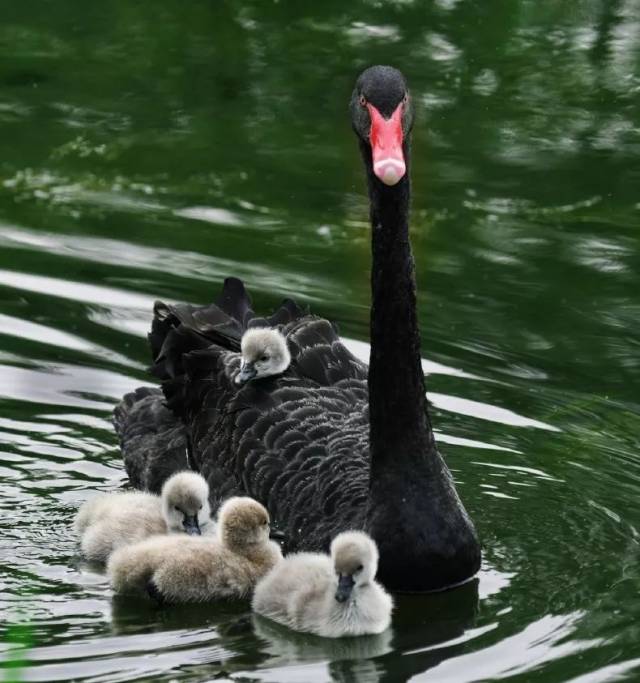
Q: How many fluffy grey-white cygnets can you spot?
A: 4